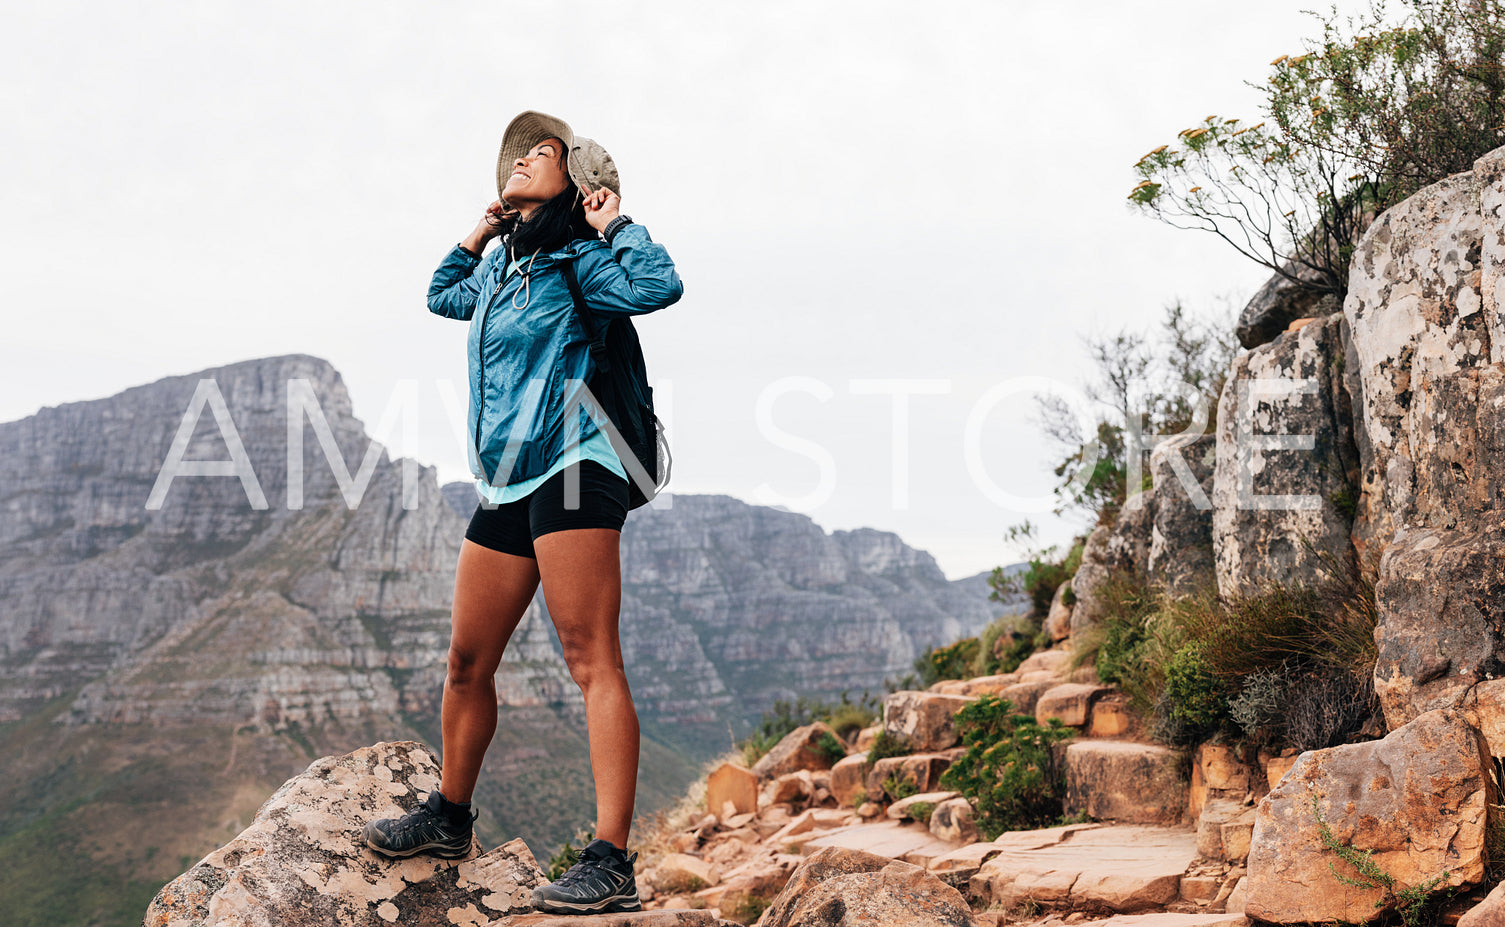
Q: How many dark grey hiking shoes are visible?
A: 2